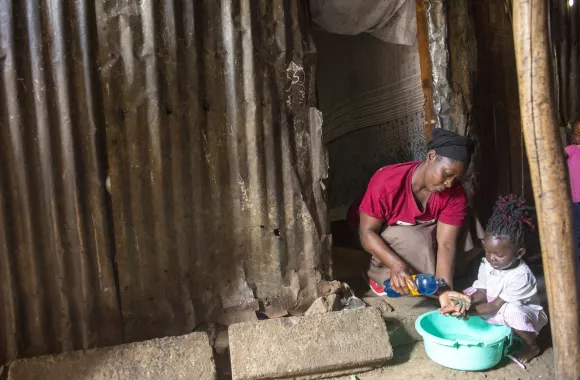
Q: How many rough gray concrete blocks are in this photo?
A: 2